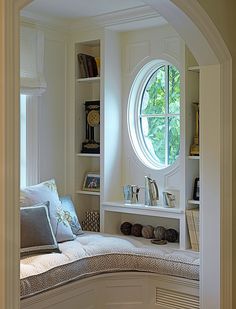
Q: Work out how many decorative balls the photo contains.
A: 5